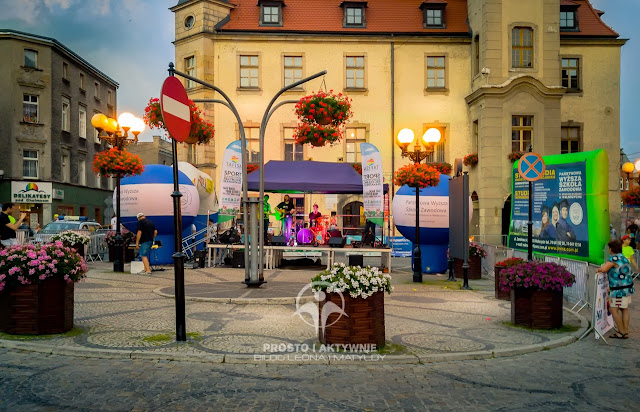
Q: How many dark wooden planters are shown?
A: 7